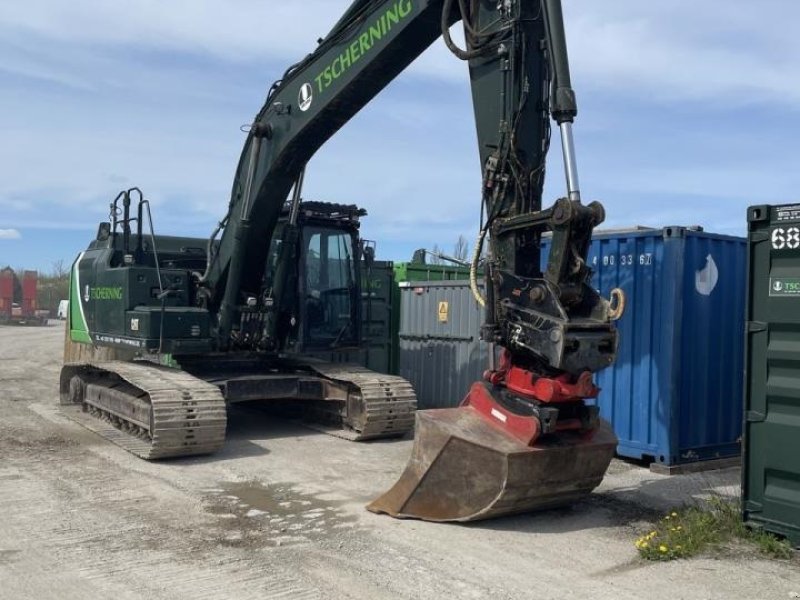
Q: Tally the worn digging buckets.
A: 1